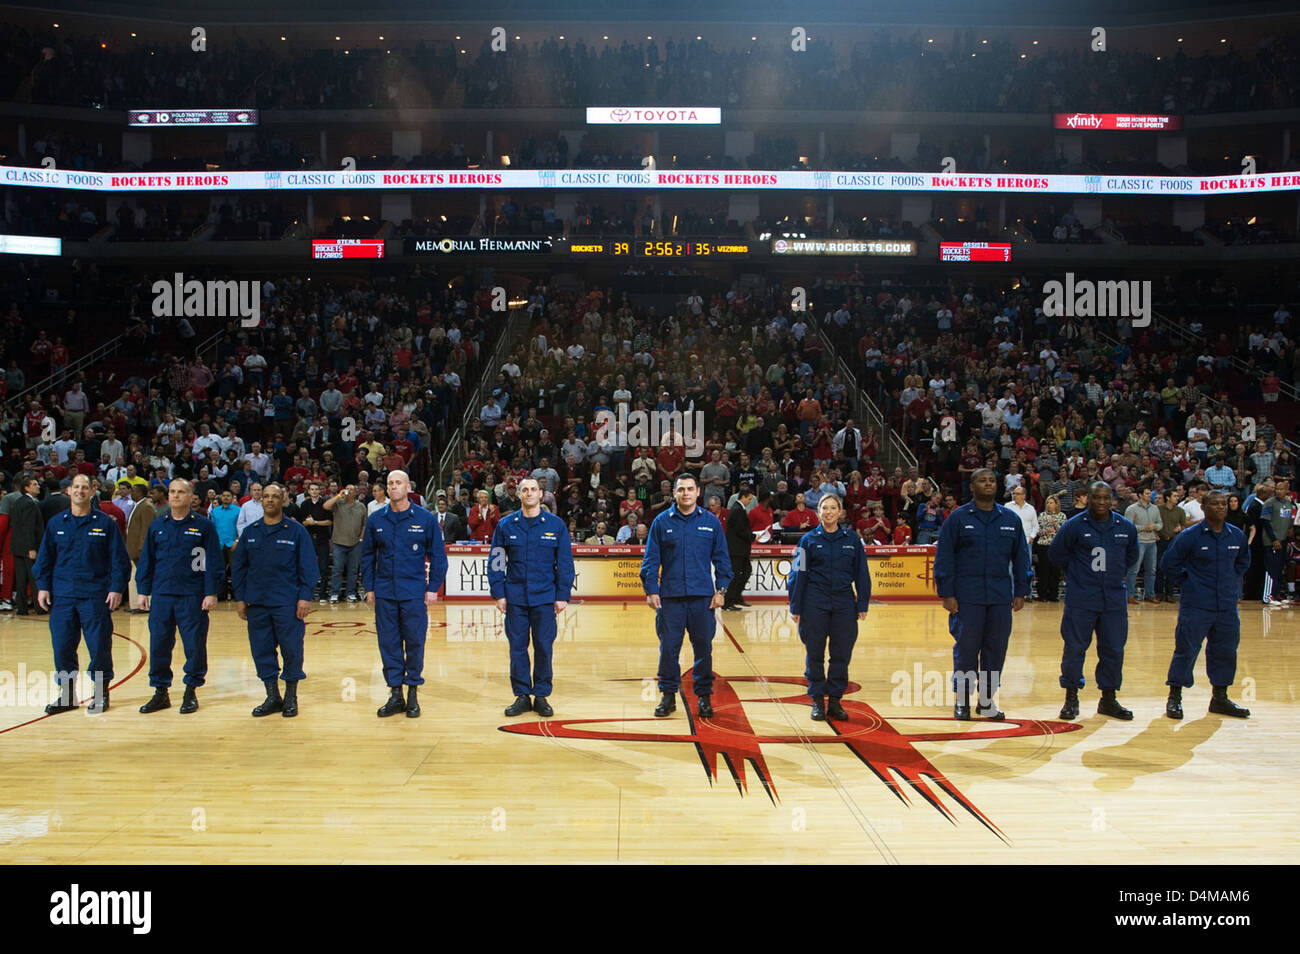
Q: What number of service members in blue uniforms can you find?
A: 10